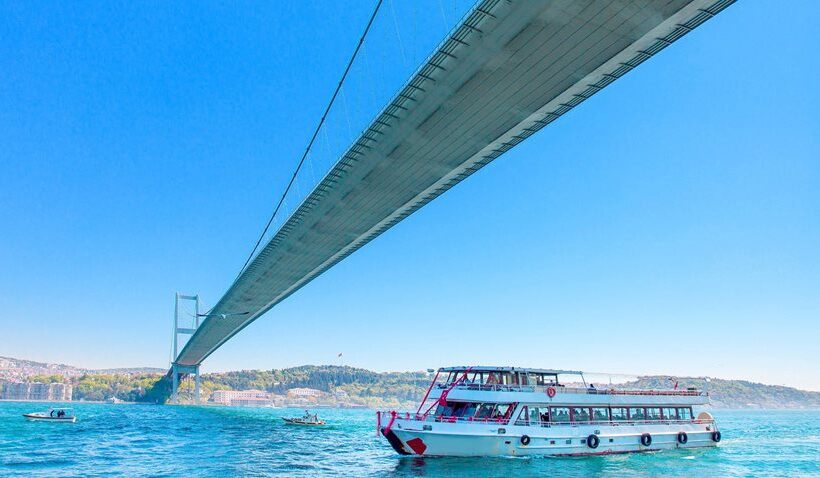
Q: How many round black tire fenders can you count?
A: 5